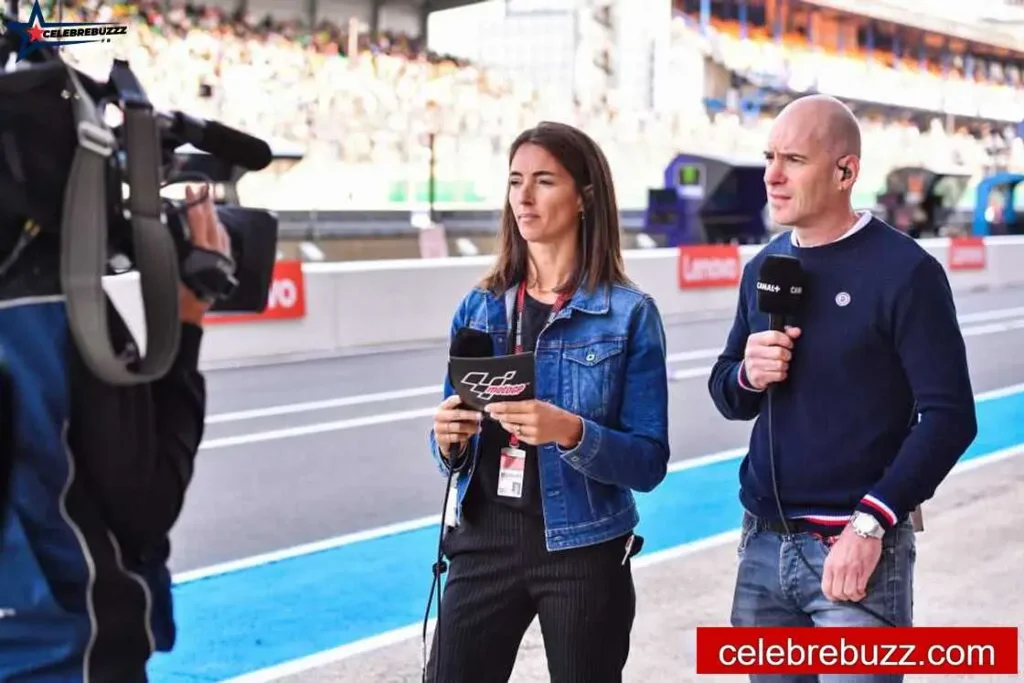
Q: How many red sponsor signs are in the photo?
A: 3